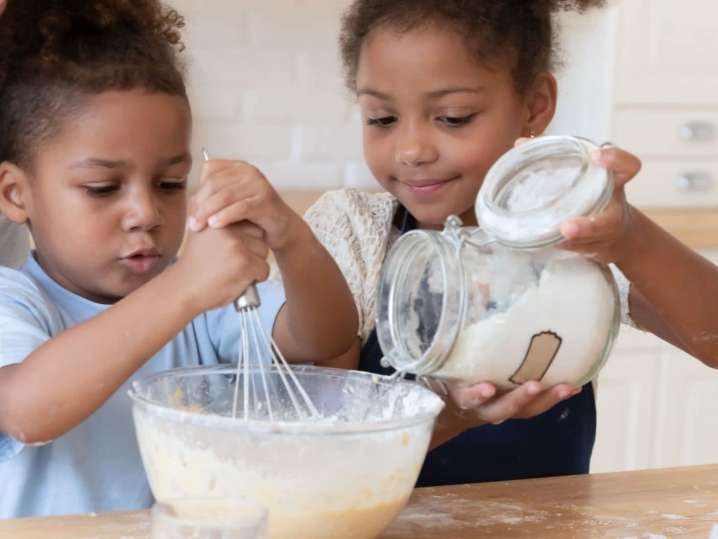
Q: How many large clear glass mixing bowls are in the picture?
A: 1